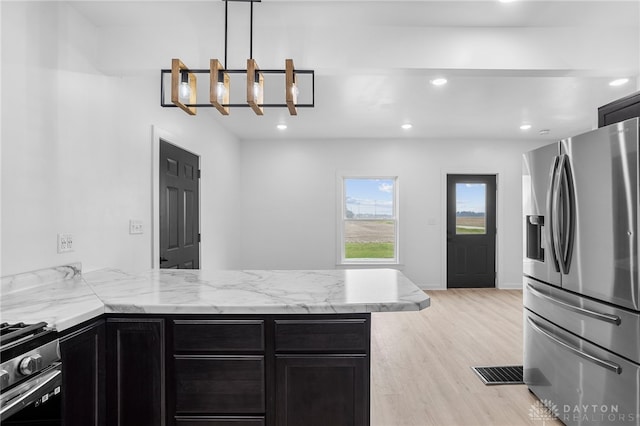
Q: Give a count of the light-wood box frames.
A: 4